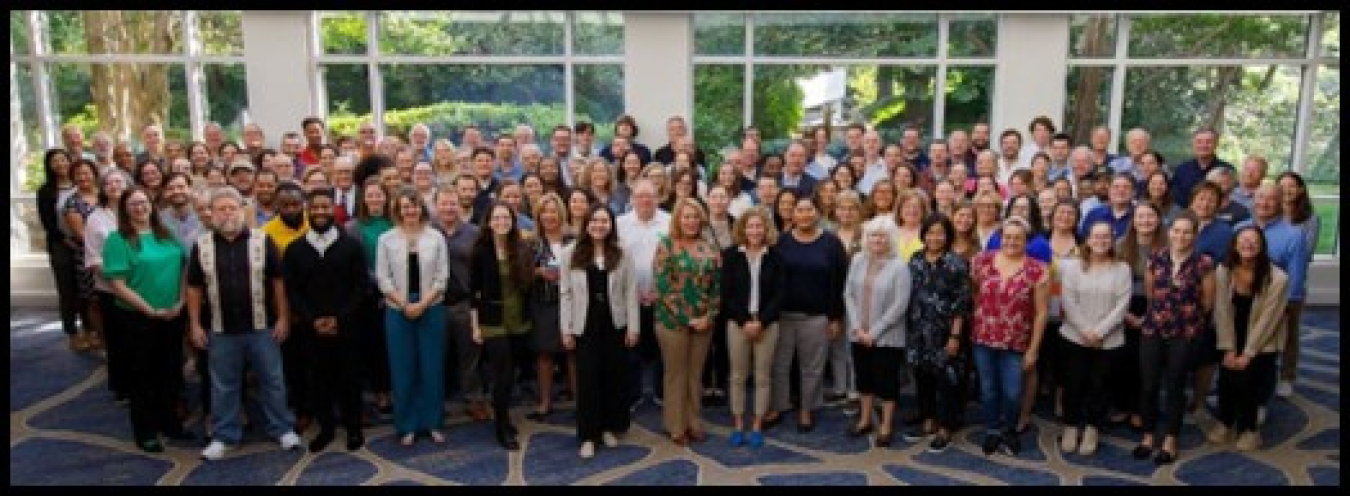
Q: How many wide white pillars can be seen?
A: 3